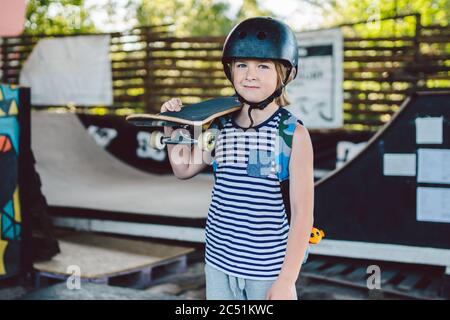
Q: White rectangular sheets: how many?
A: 4